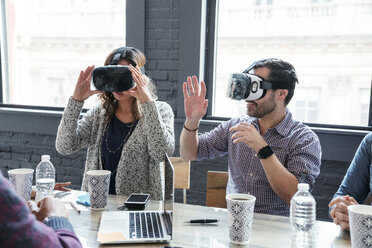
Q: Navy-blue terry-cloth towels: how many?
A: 0